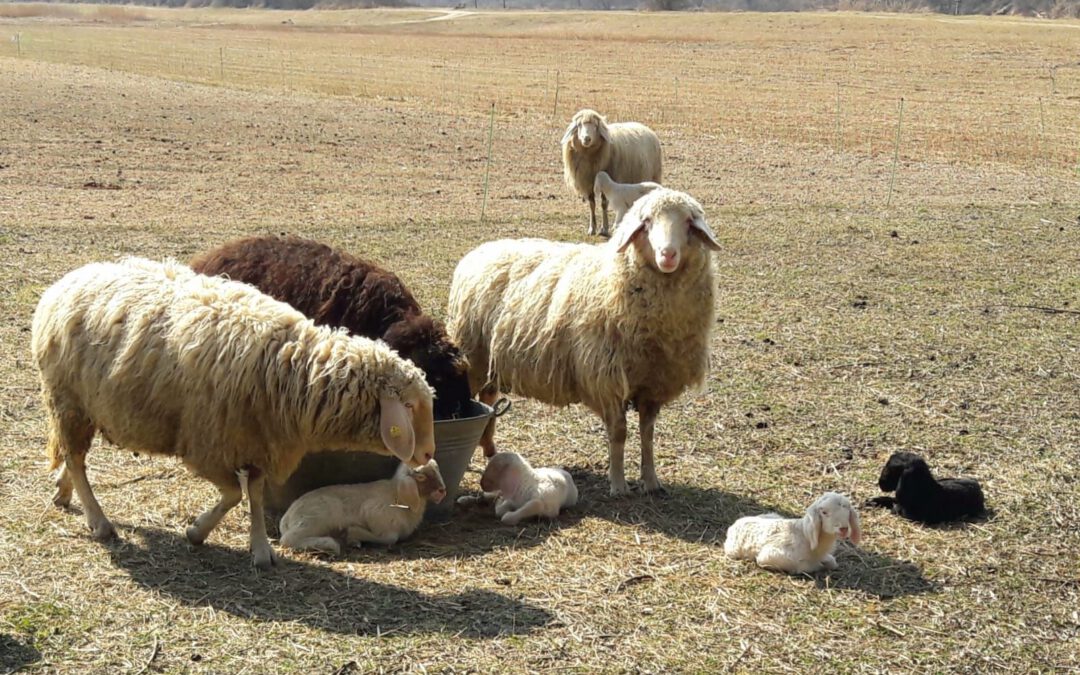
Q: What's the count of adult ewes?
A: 4